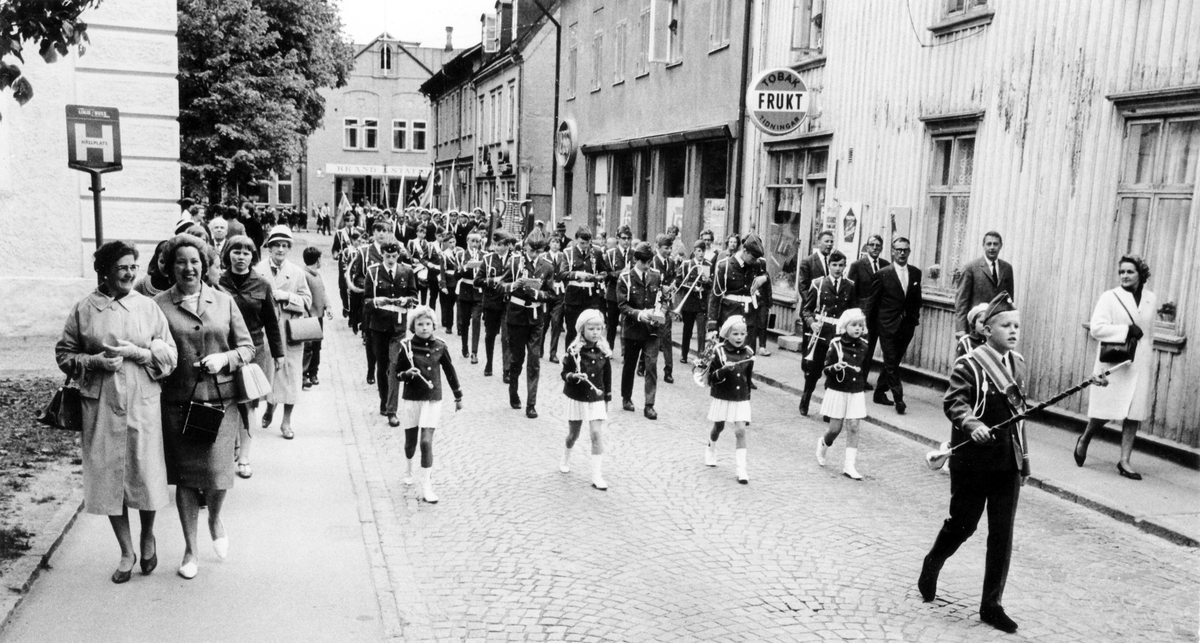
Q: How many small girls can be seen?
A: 5